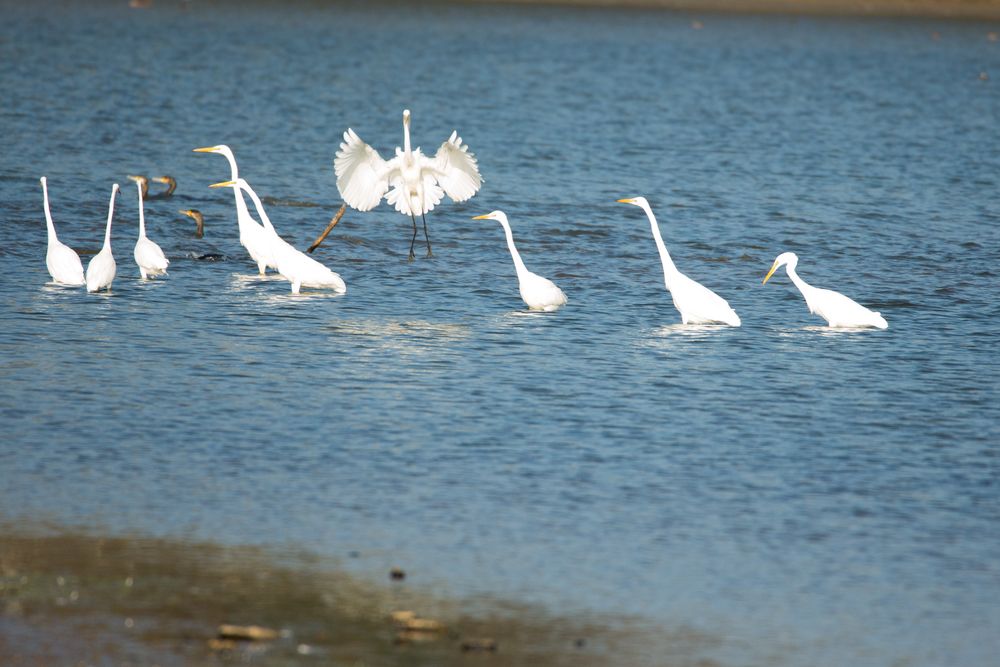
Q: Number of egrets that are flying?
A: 1